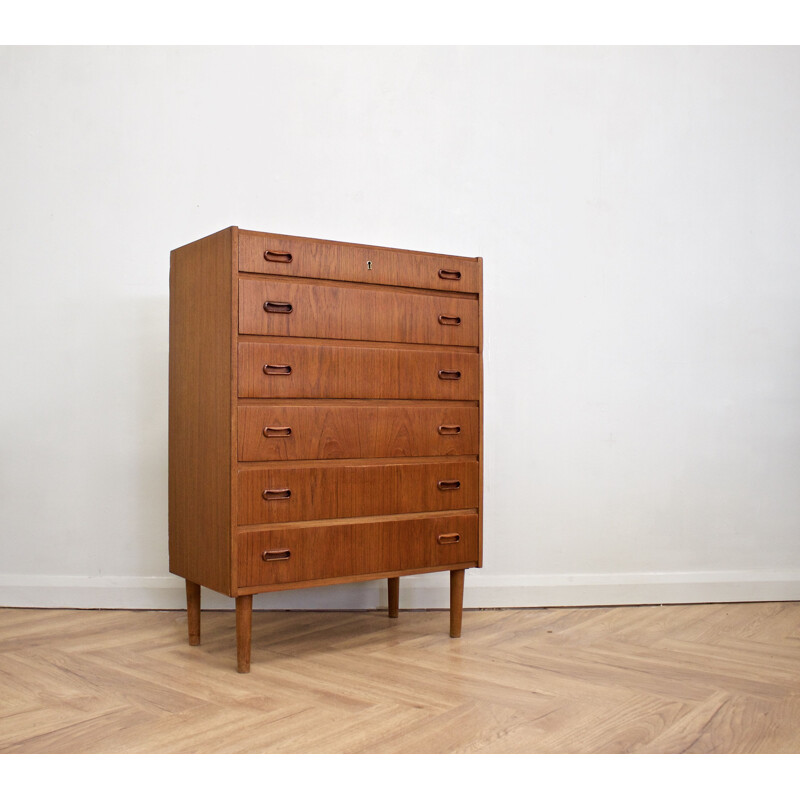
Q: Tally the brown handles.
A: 12